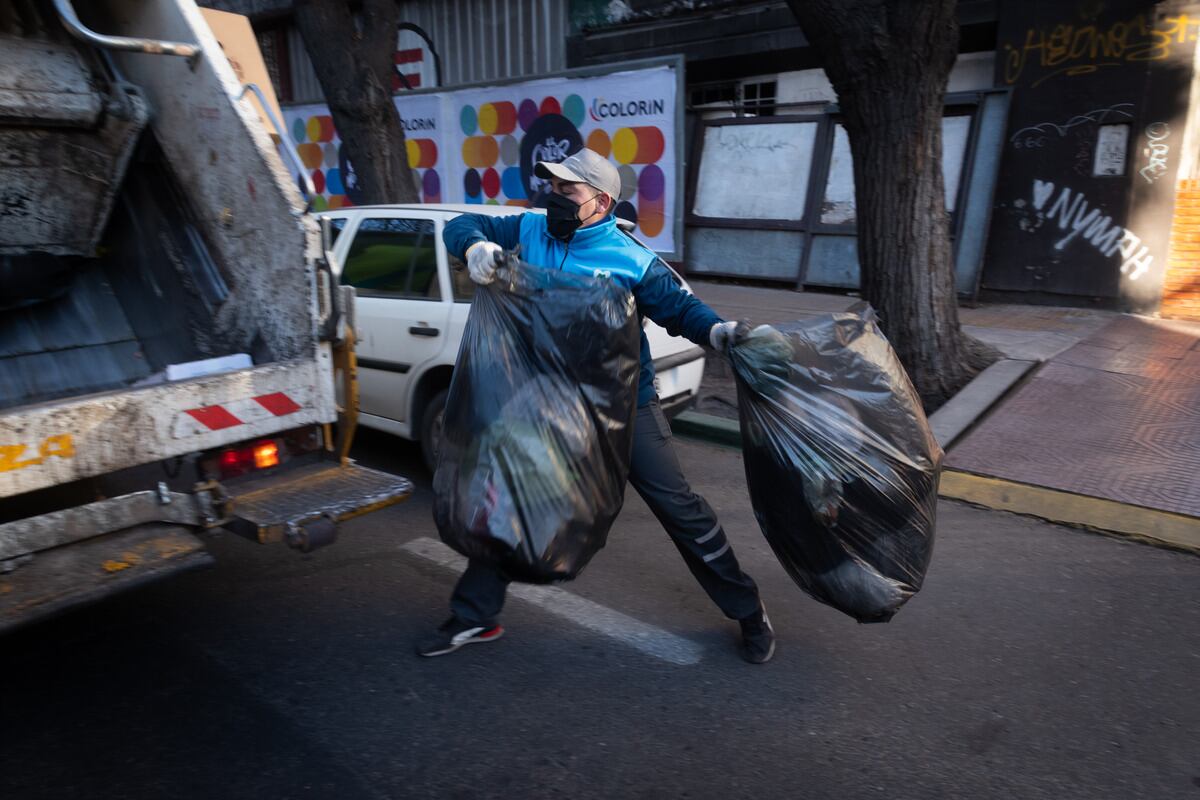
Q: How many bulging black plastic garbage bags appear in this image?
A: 2